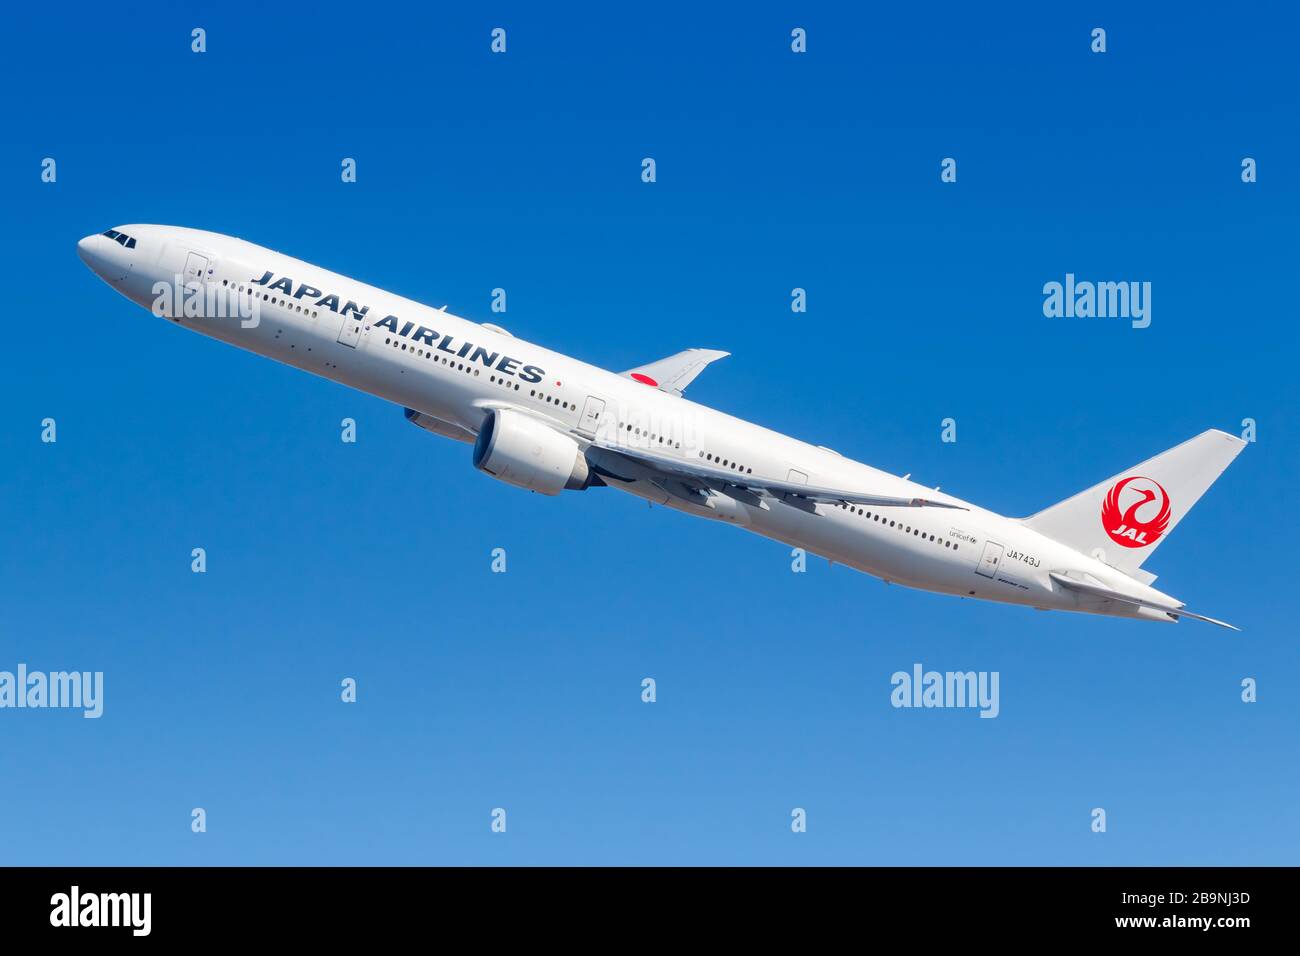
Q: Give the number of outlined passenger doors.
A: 5